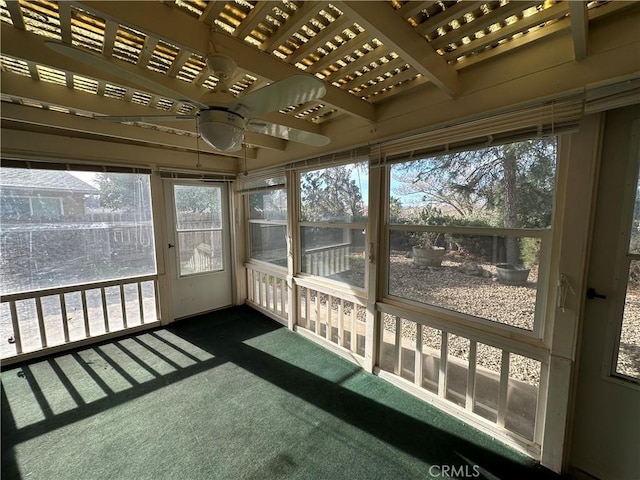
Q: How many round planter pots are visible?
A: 2